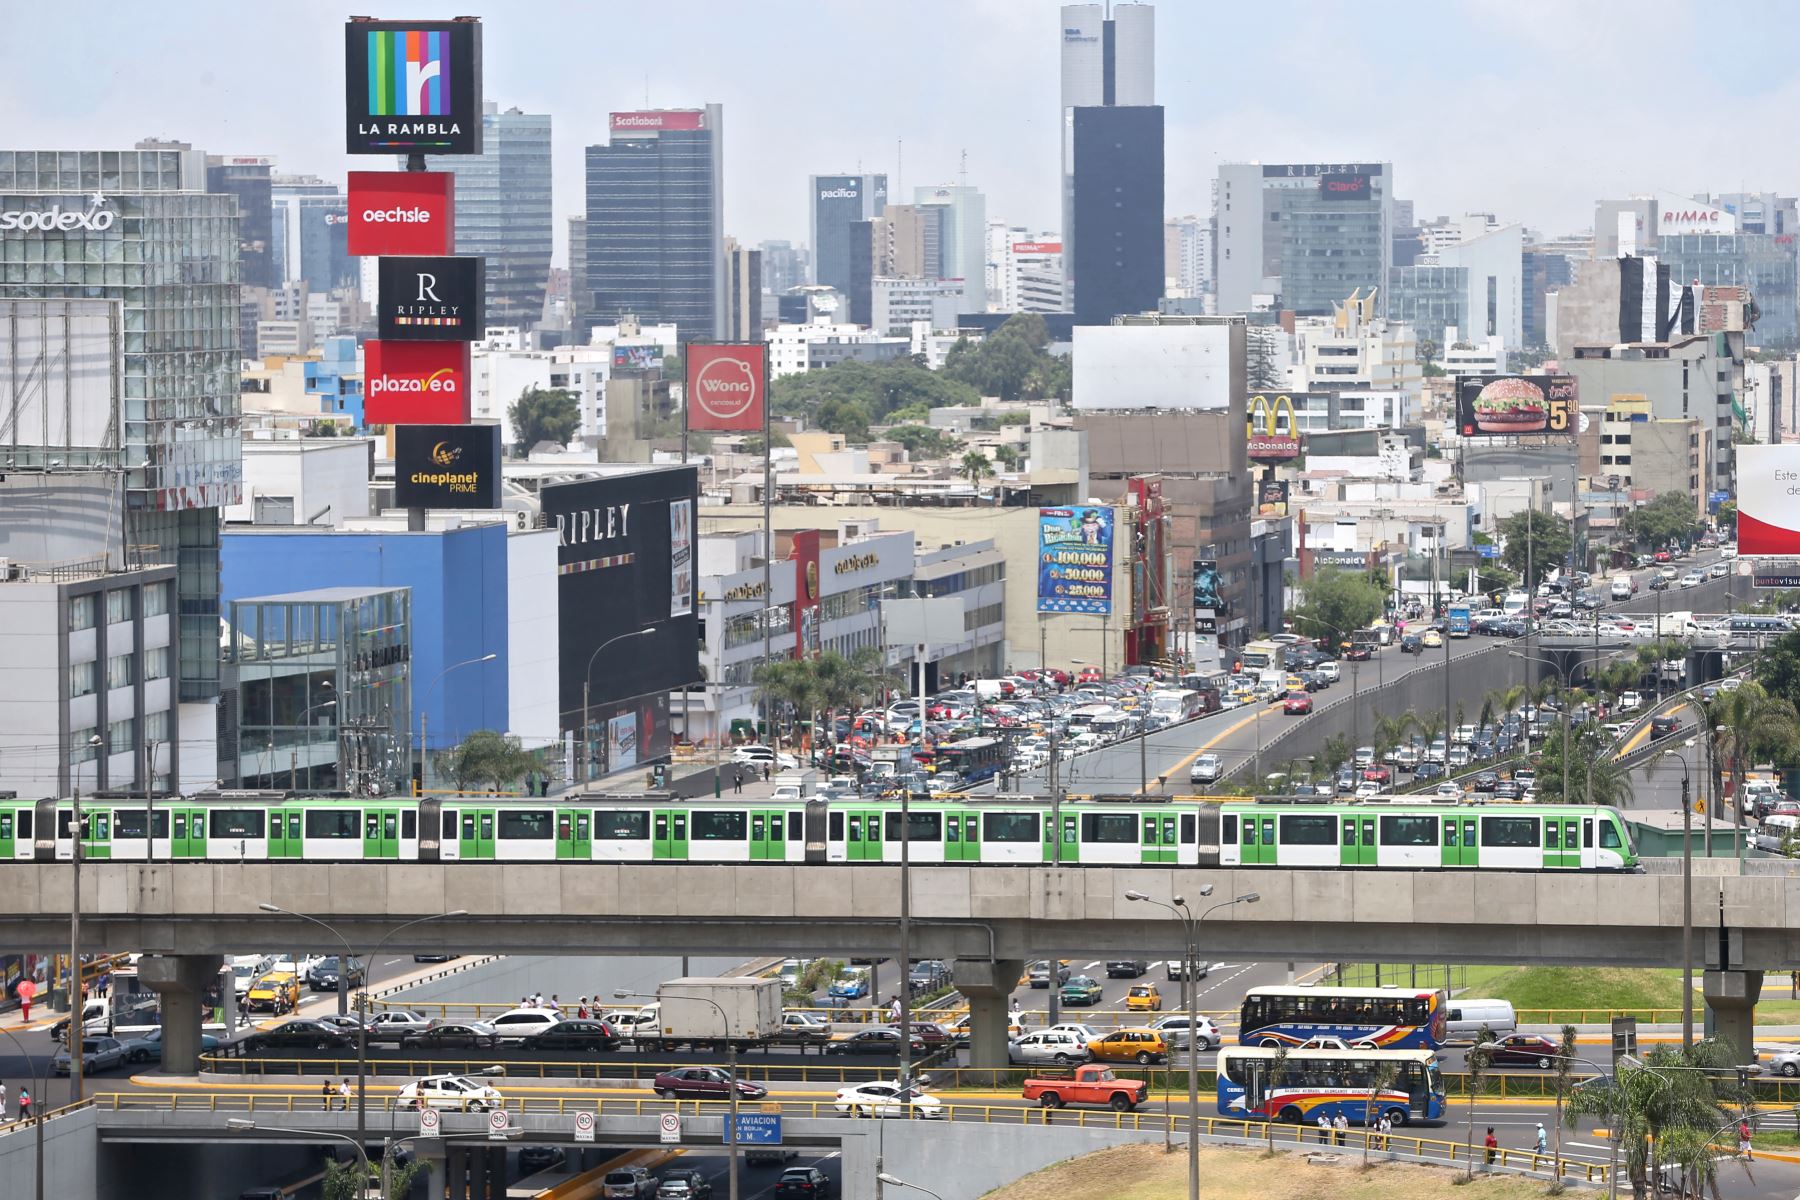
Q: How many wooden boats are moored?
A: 0